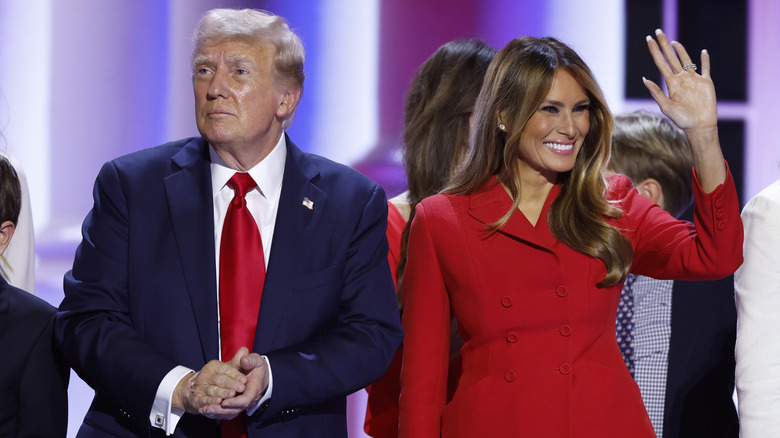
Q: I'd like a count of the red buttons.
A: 9